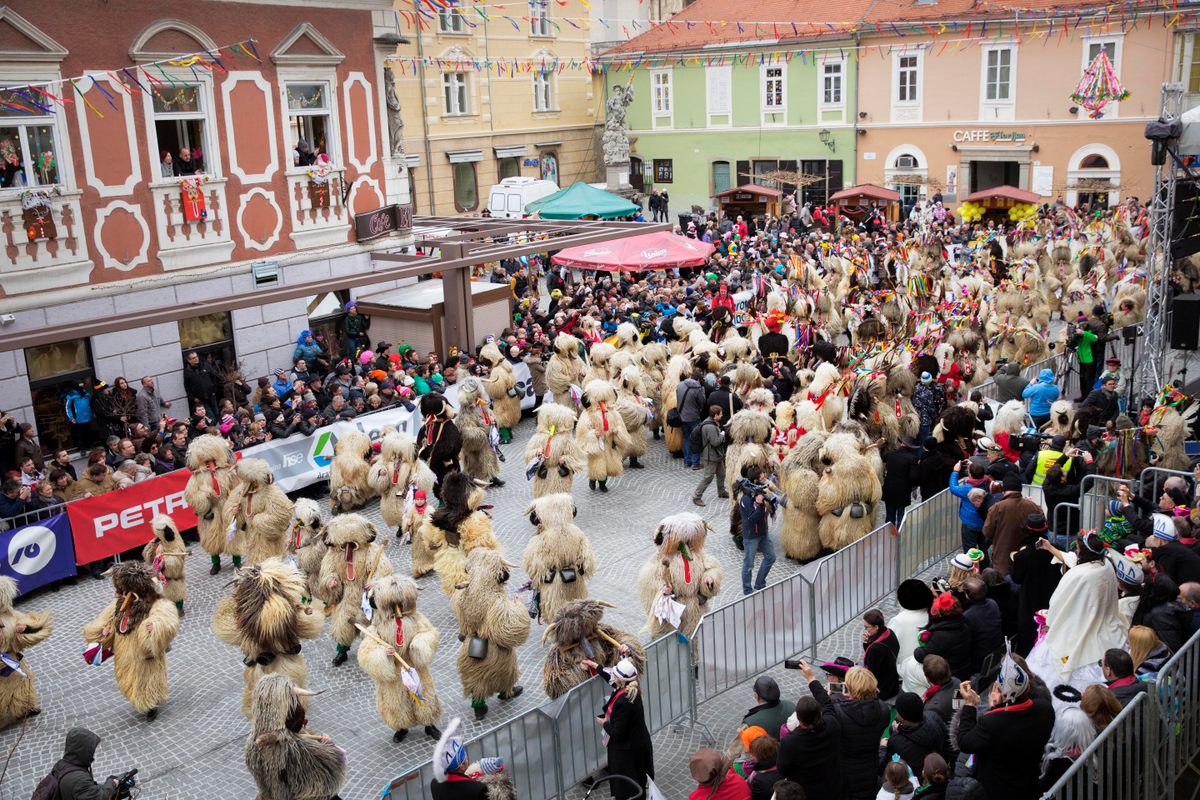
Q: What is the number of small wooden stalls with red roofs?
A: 3